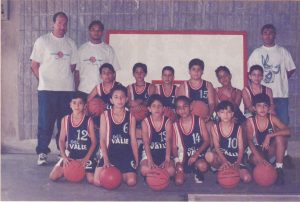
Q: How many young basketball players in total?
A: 12